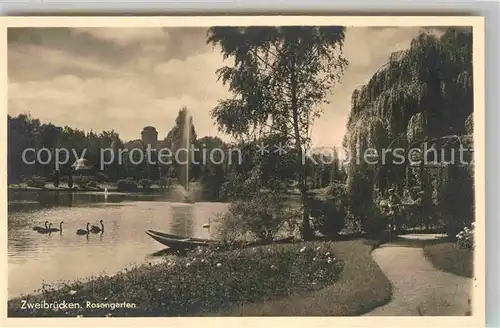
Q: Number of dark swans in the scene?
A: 5